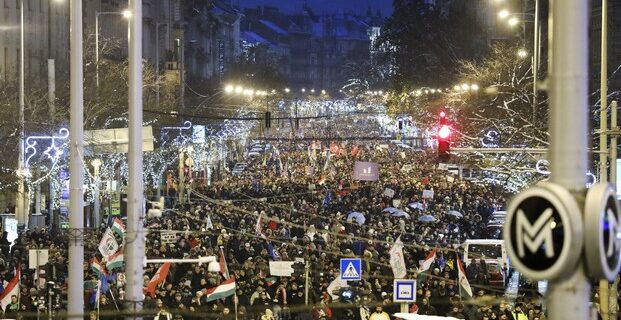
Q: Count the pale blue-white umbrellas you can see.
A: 6